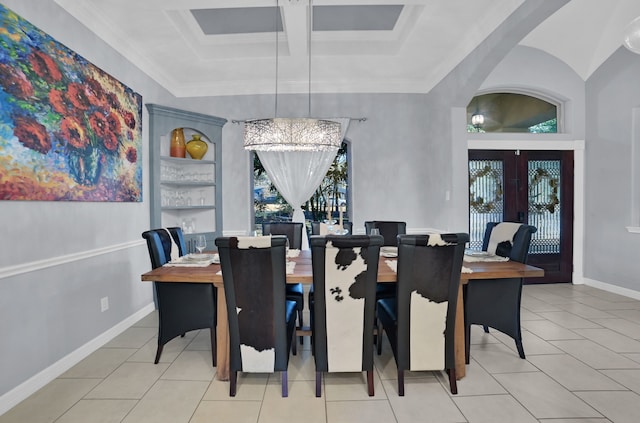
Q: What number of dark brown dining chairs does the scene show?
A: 8